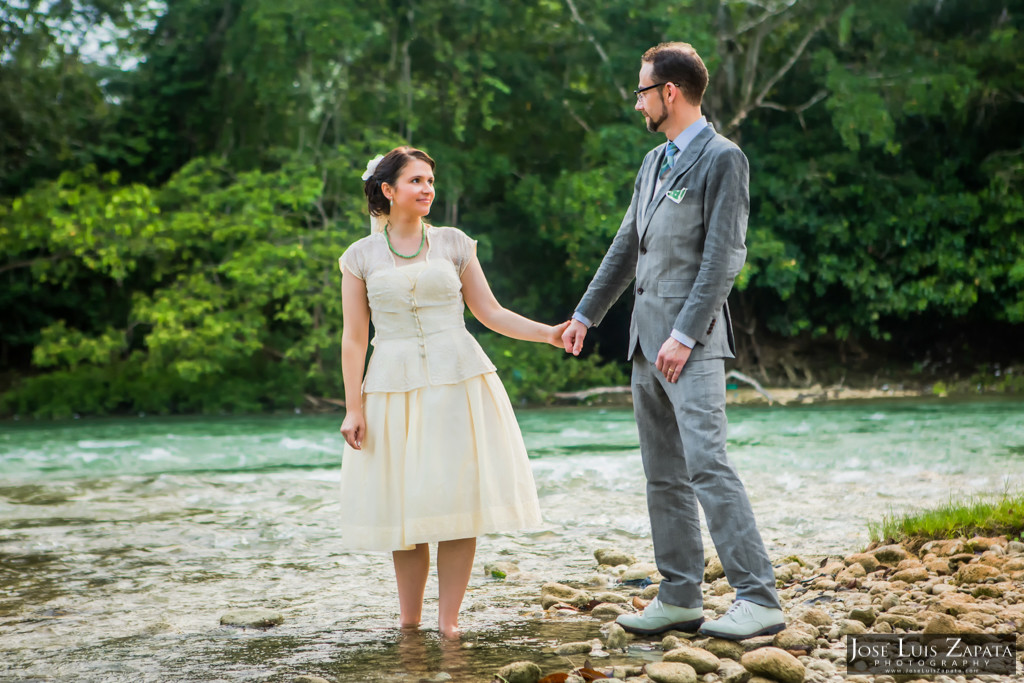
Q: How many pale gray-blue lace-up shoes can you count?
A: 2